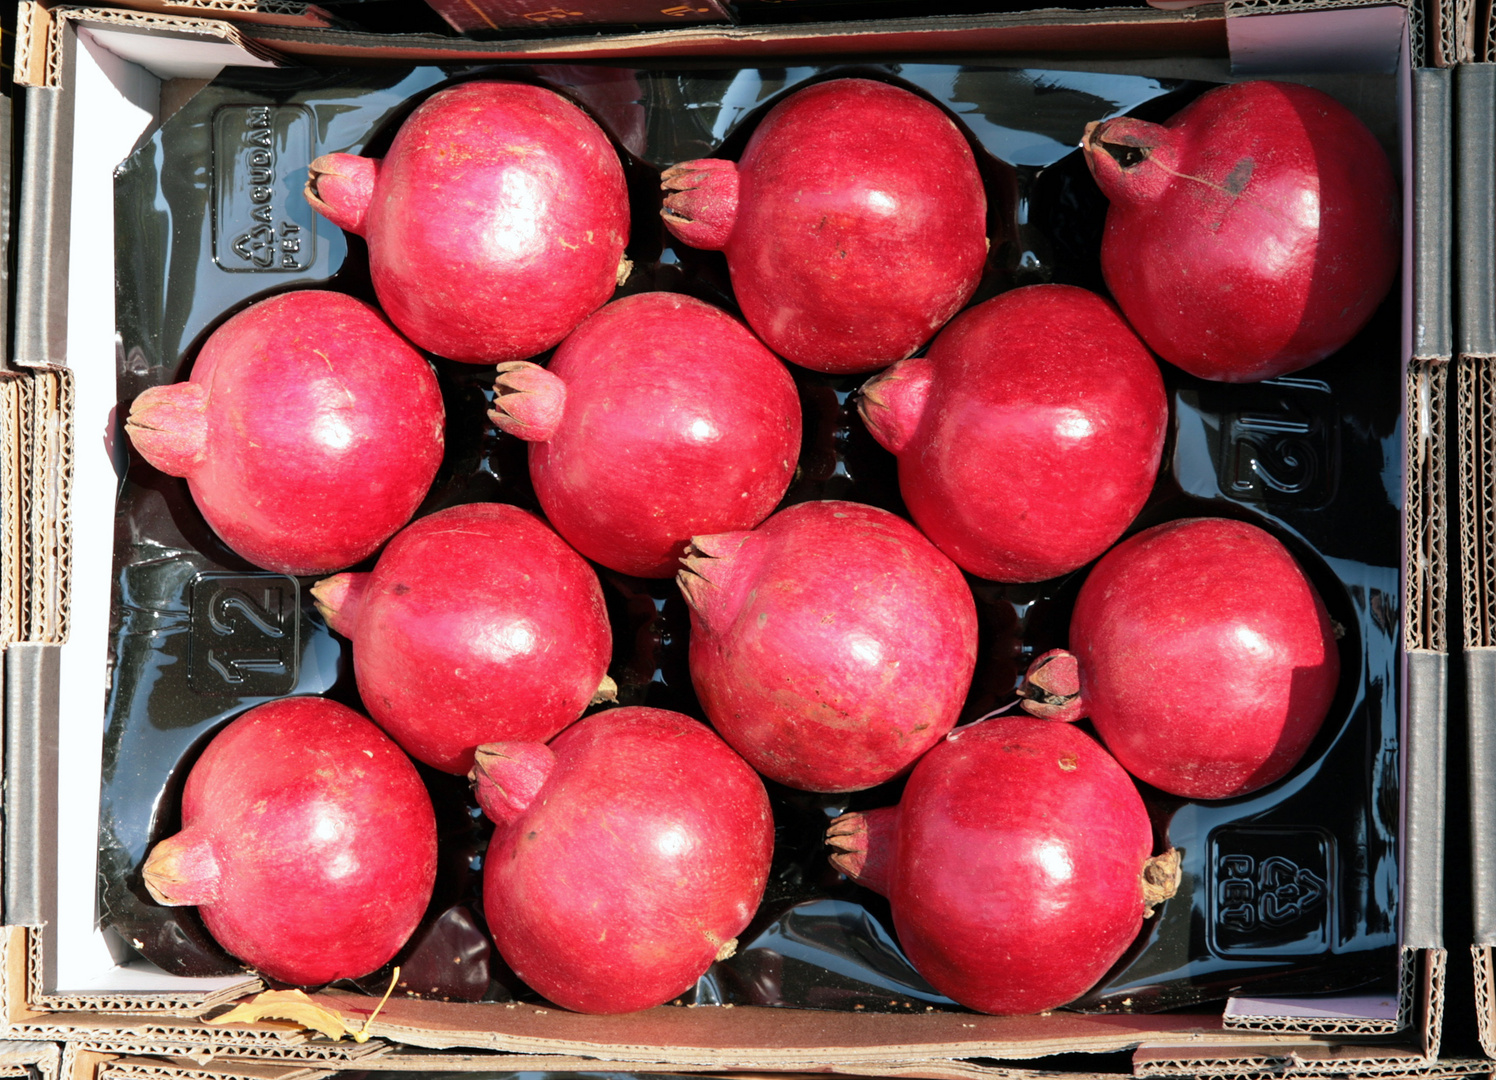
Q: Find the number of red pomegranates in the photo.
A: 12